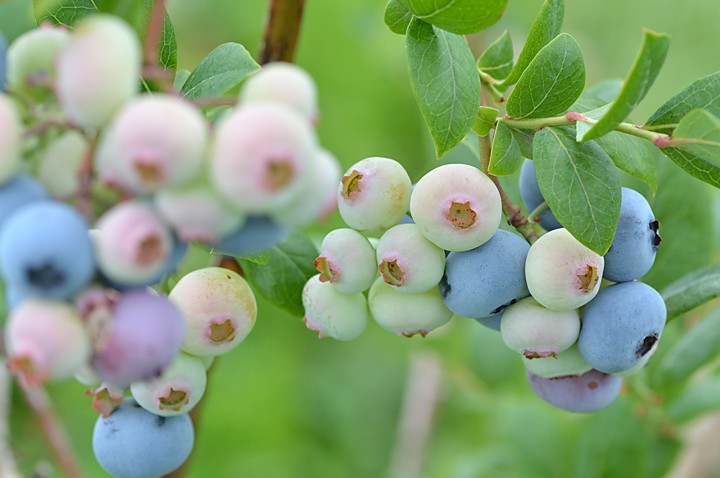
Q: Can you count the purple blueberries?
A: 2